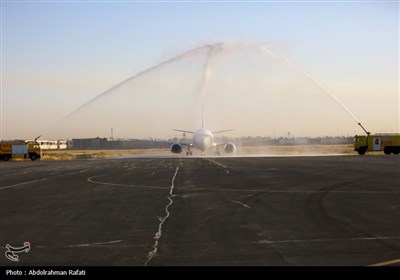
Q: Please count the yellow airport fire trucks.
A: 2